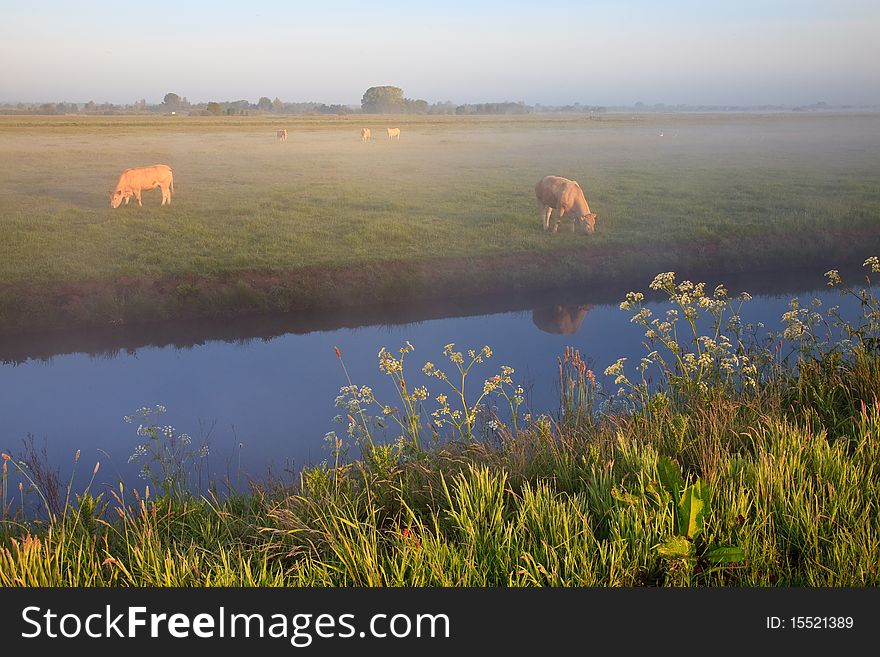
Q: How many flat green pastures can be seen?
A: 1